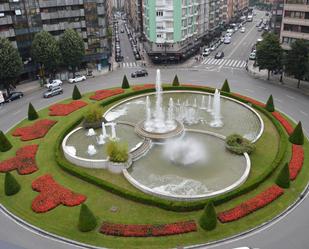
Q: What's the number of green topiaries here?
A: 12